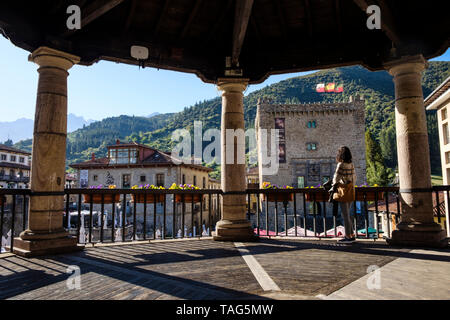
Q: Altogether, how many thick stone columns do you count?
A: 3